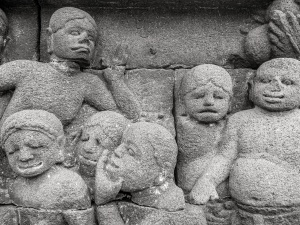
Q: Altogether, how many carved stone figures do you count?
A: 6